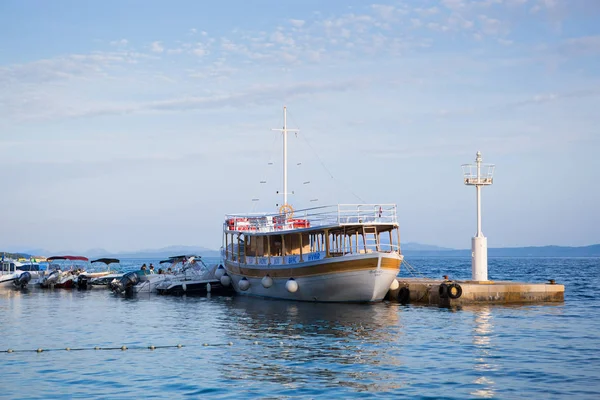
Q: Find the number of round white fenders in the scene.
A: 6